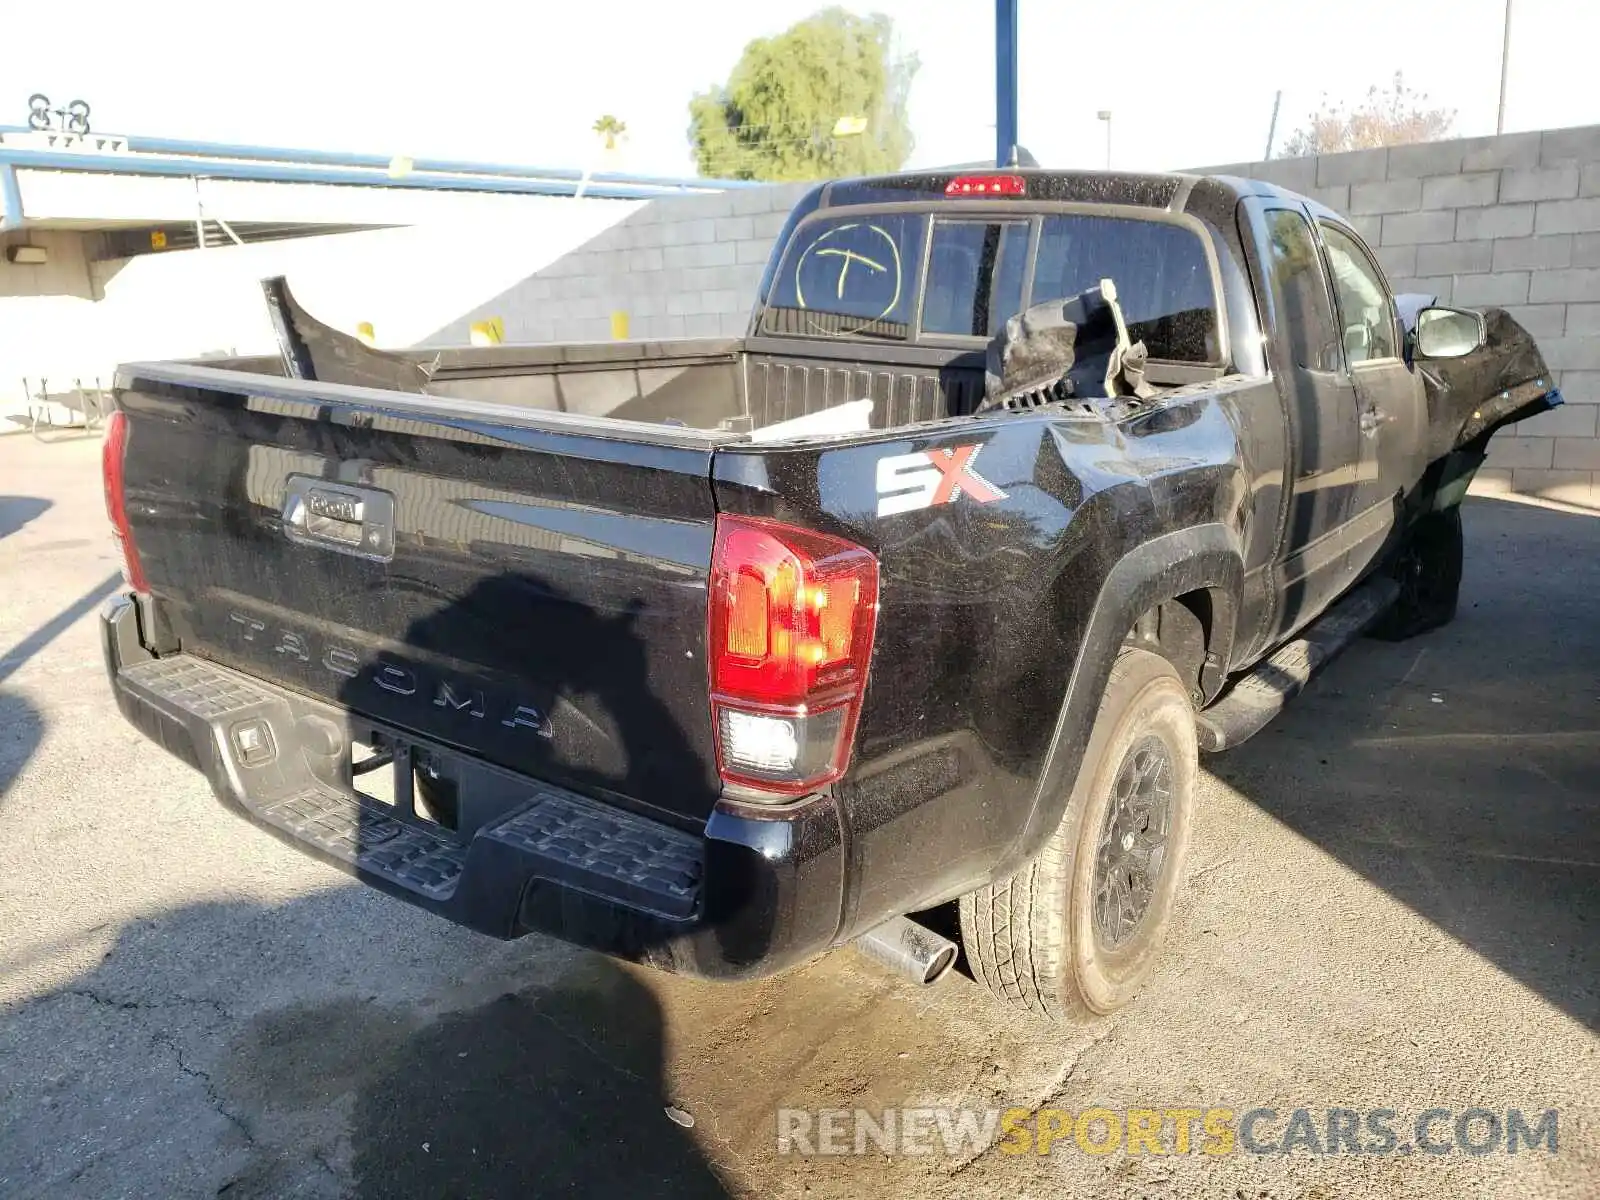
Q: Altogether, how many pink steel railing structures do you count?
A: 0